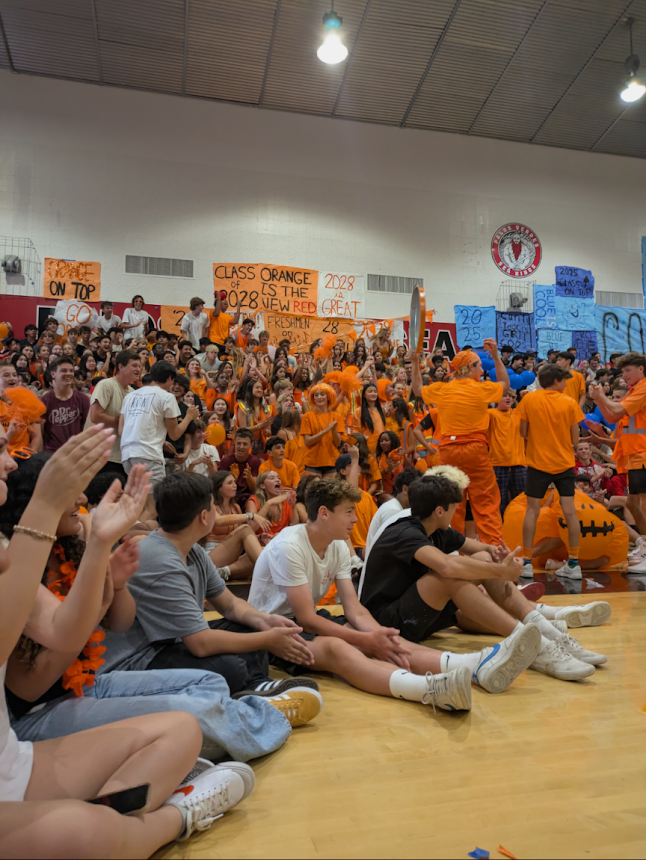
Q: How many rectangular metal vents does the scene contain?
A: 3